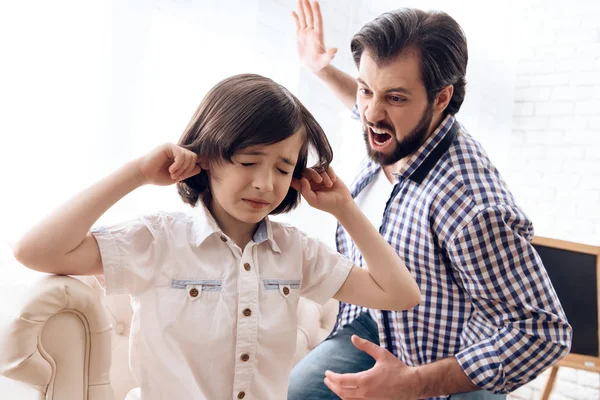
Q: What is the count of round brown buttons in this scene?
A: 7